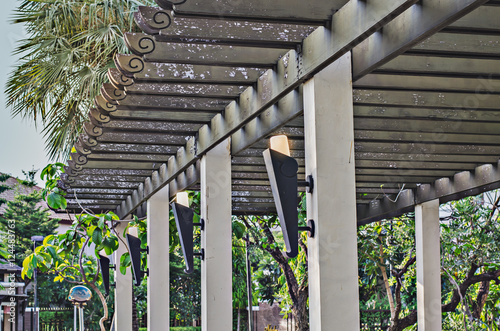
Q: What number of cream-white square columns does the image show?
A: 5